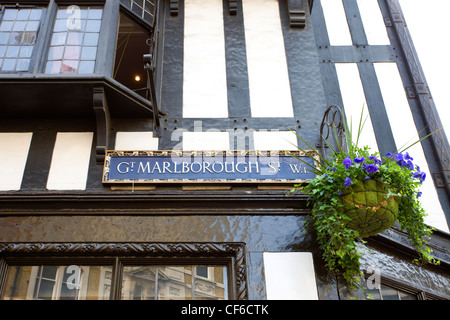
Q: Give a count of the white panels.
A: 12